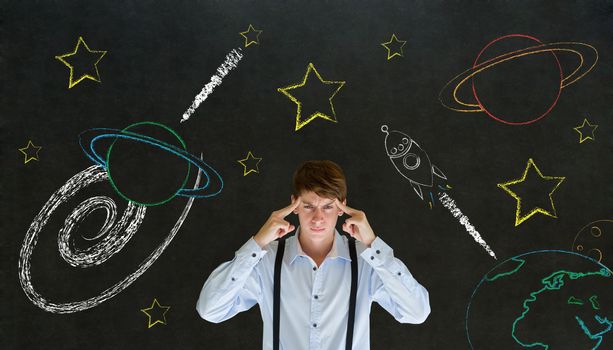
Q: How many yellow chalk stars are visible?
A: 9